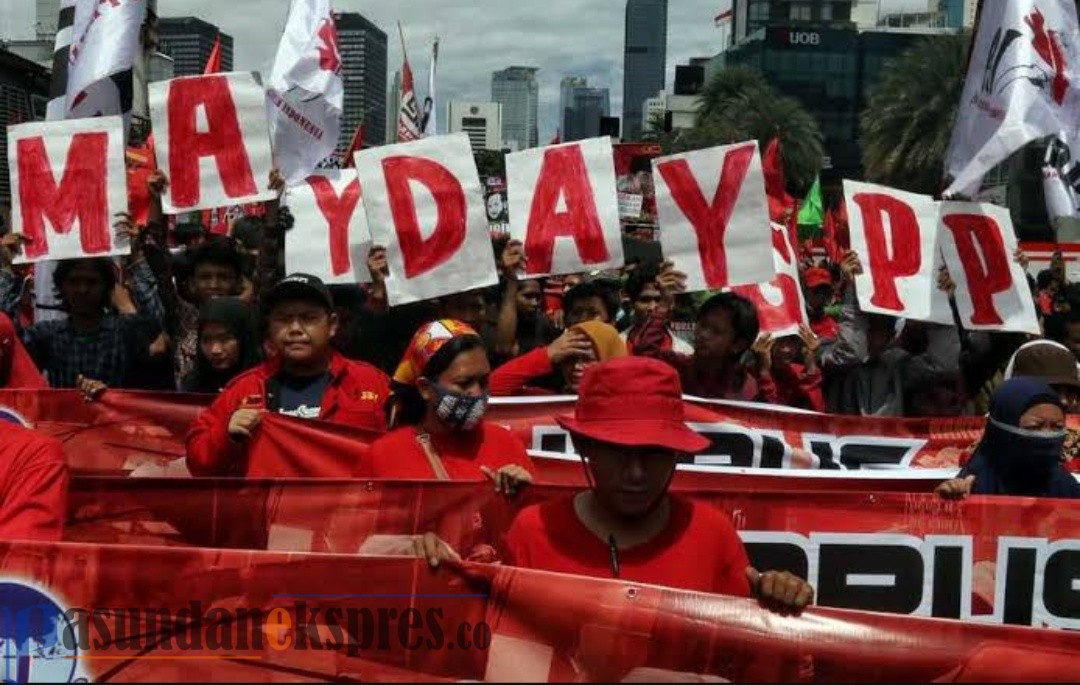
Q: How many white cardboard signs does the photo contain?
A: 9